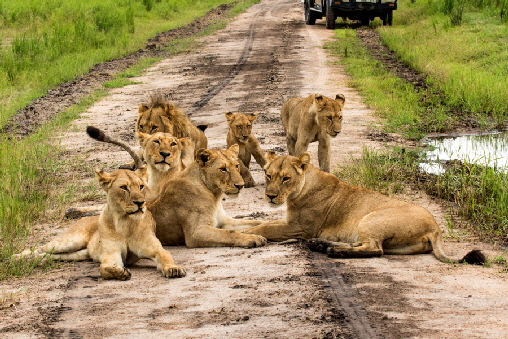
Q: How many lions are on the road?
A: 7